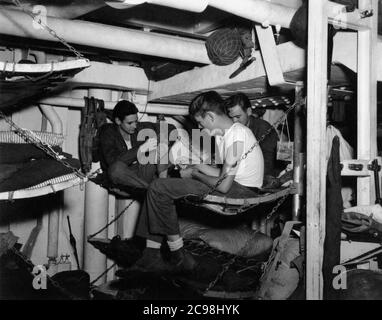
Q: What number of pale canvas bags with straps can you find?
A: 1